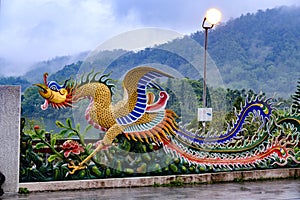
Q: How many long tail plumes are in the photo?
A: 3